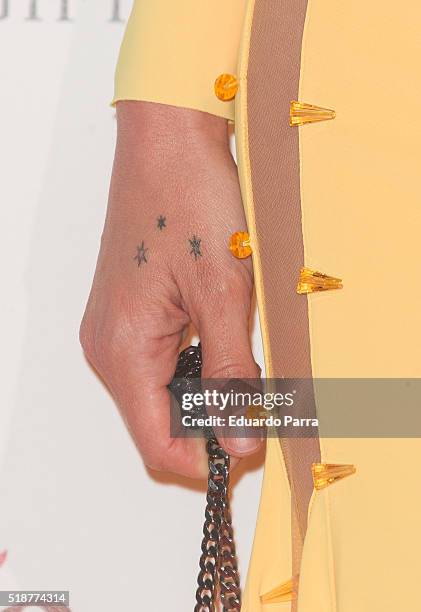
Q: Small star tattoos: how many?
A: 3